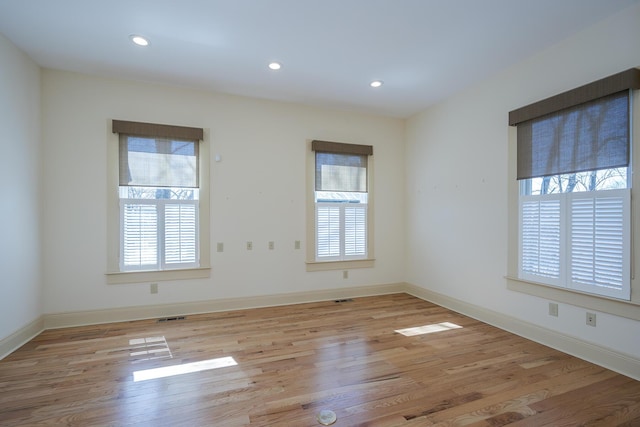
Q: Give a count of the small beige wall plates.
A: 8